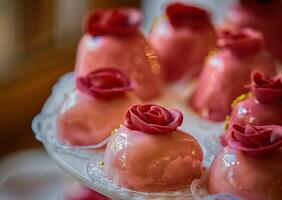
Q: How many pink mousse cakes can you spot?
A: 8